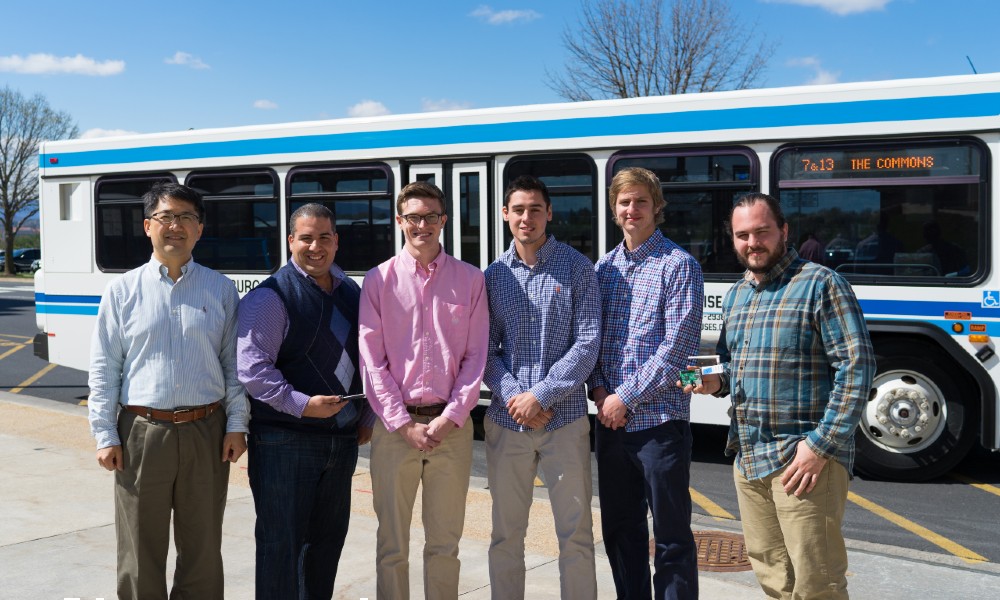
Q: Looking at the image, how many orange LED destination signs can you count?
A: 1